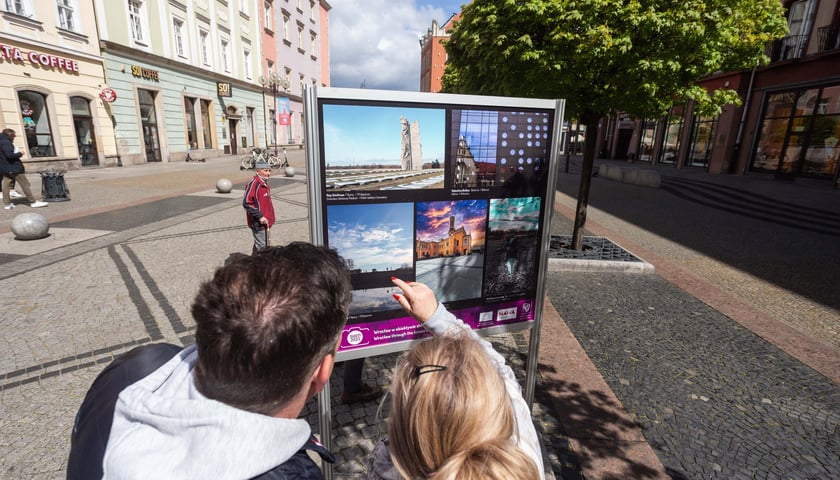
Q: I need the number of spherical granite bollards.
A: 3